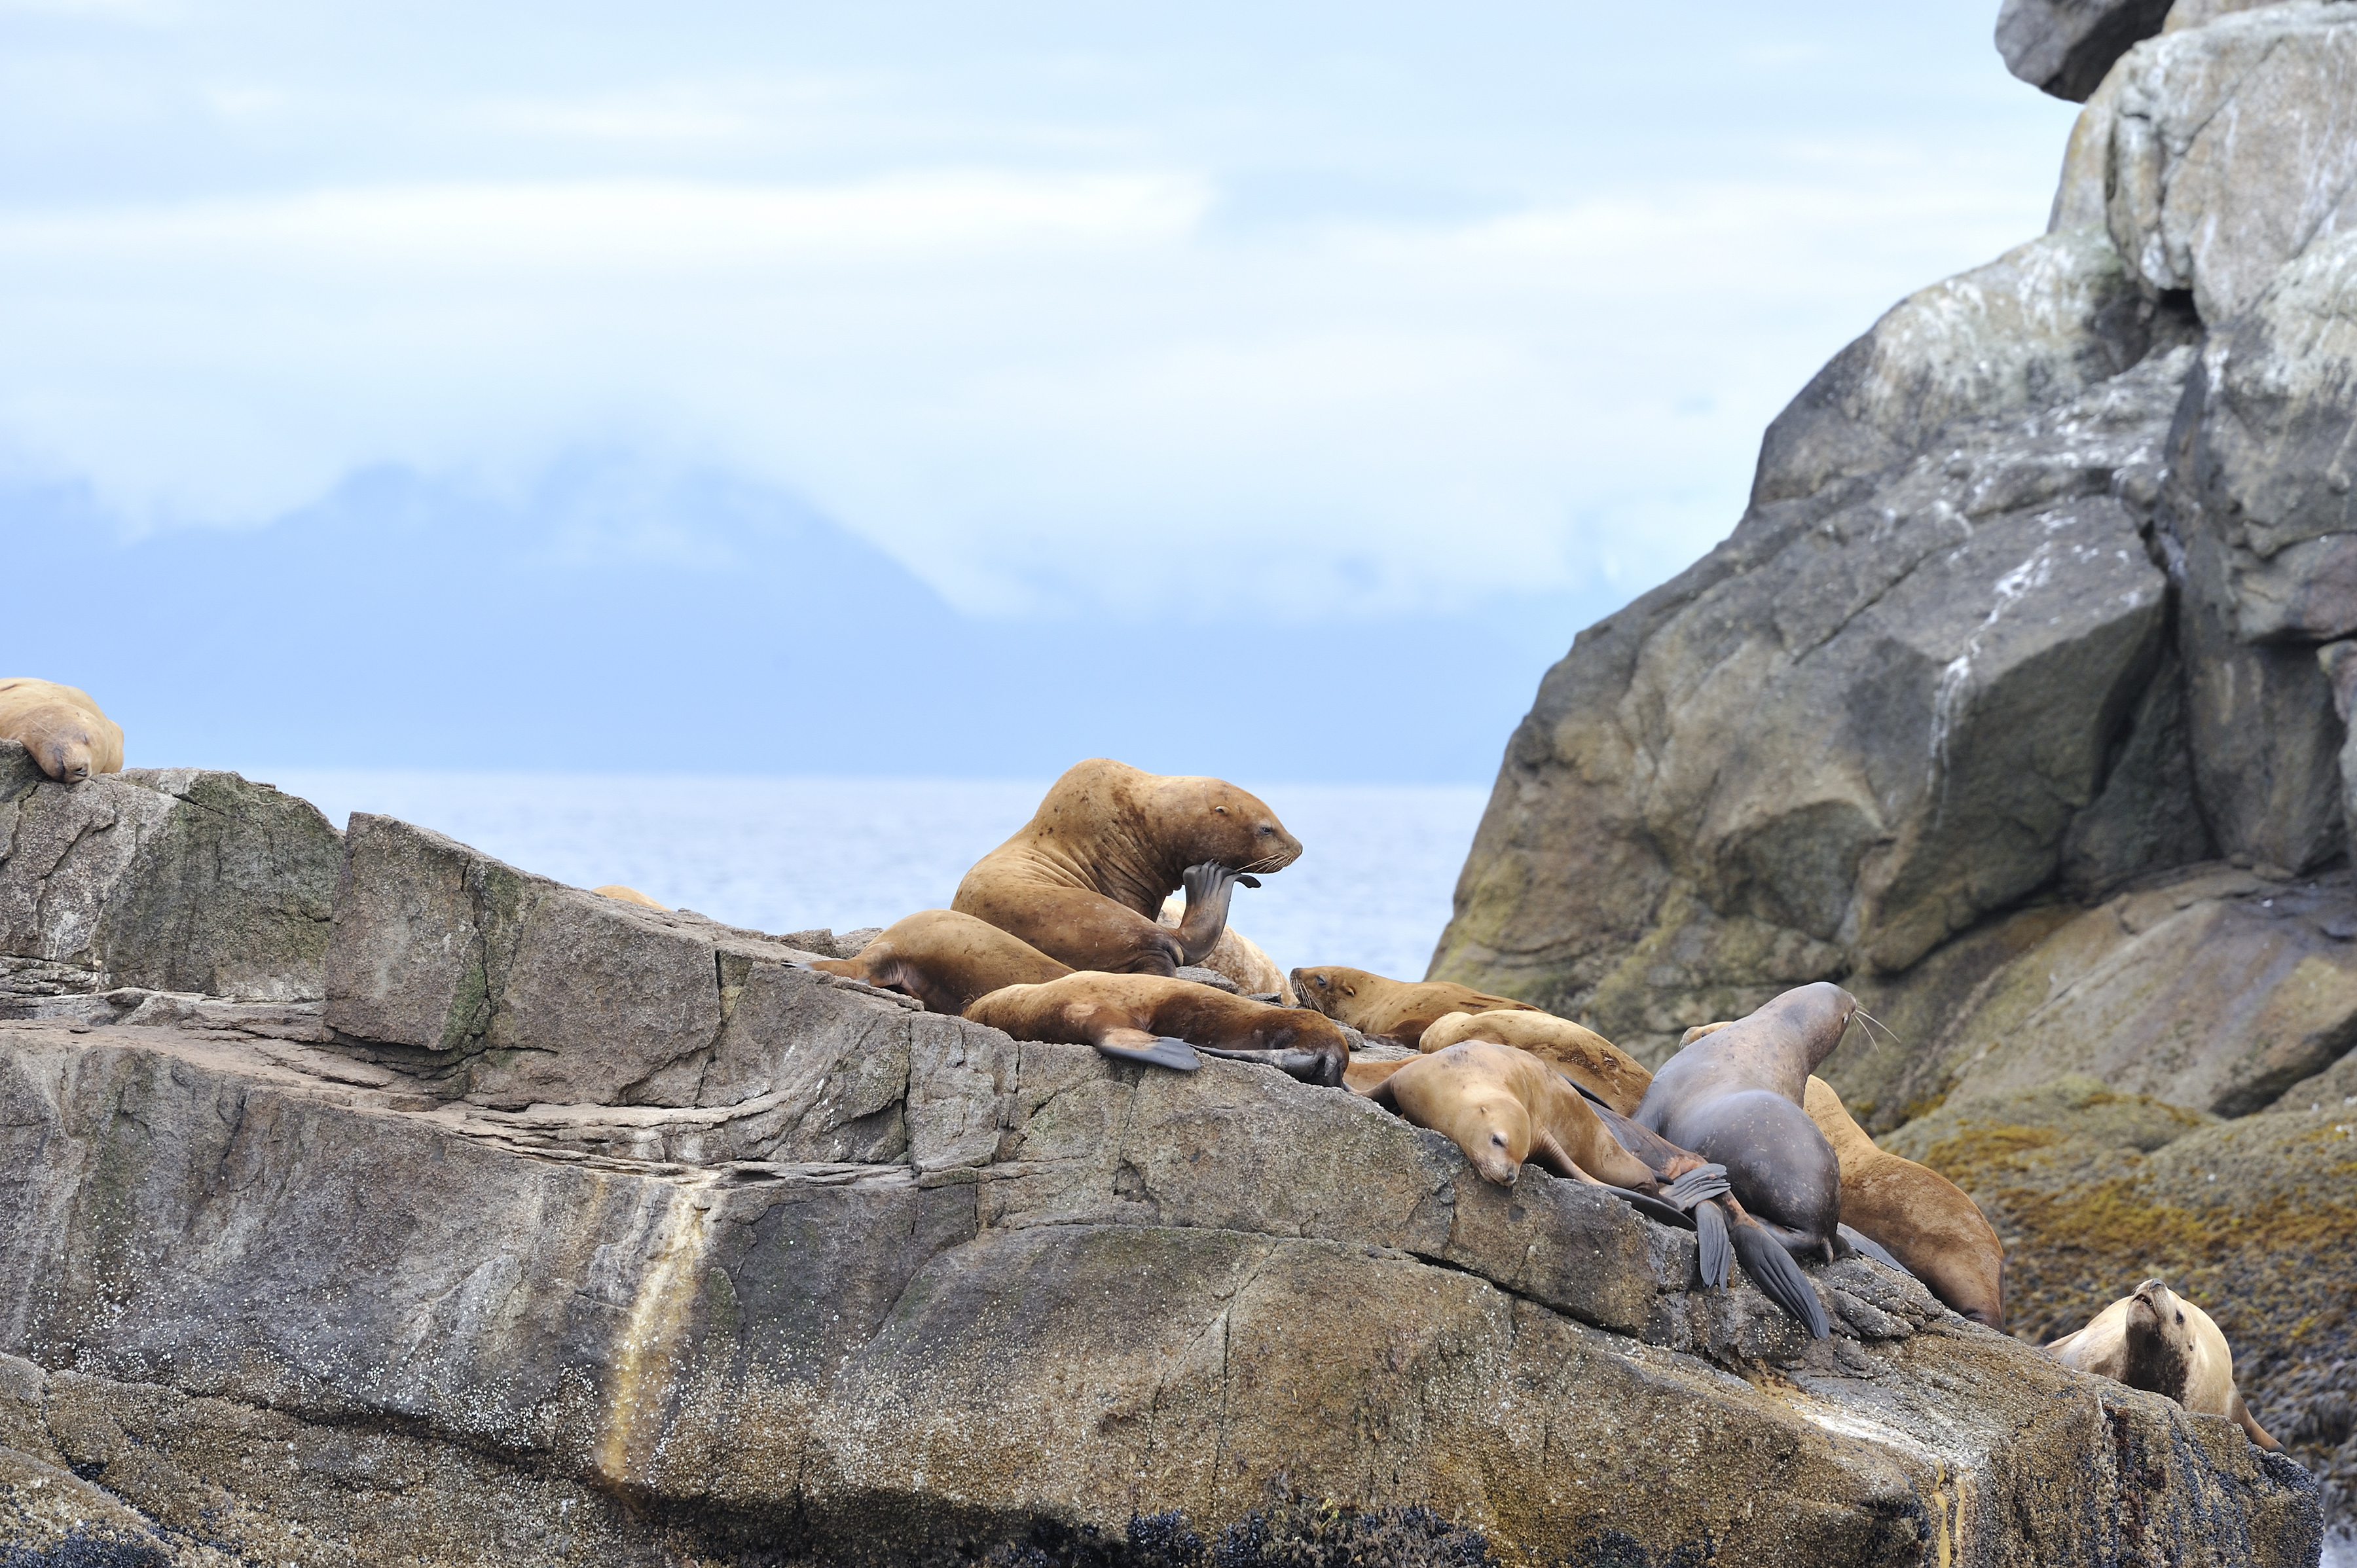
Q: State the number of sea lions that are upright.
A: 3